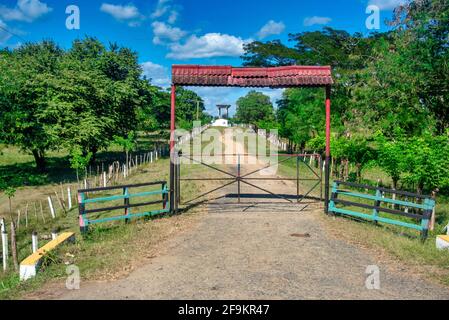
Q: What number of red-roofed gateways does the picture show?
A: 1